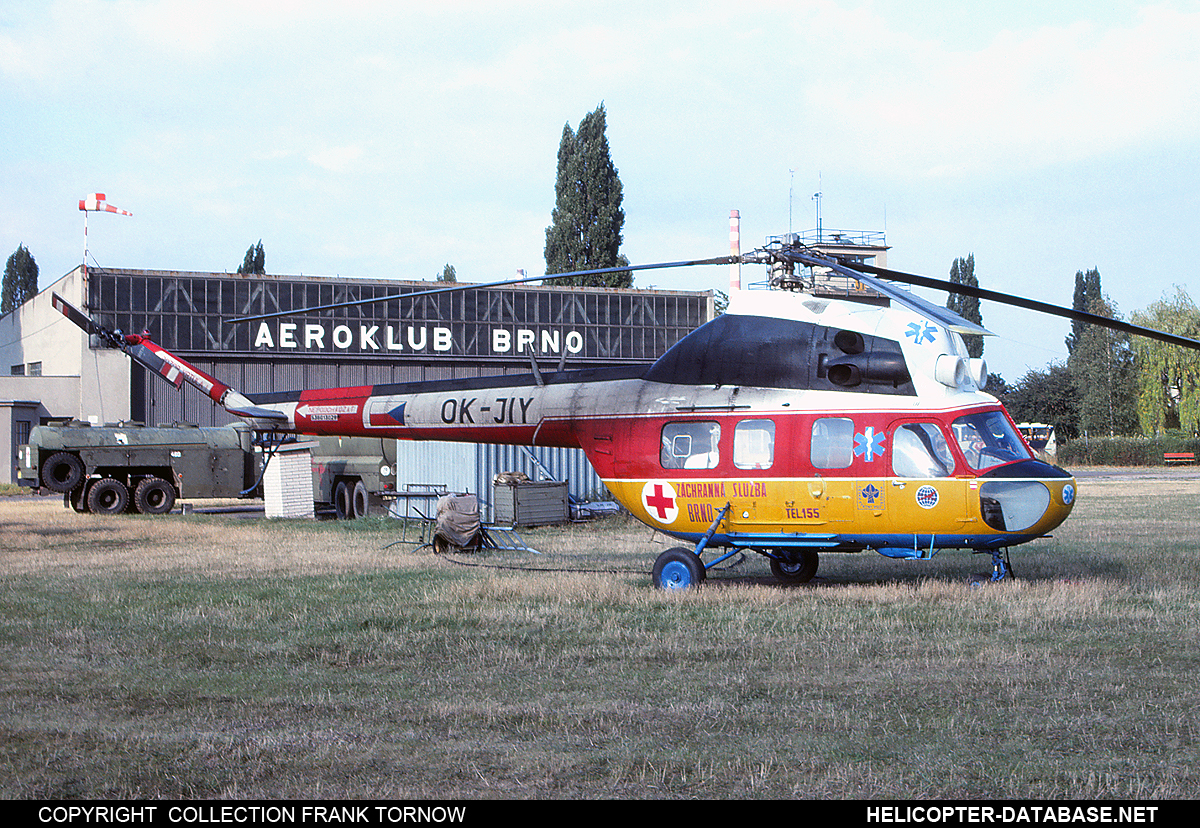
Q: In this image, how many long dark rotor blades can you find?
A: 3